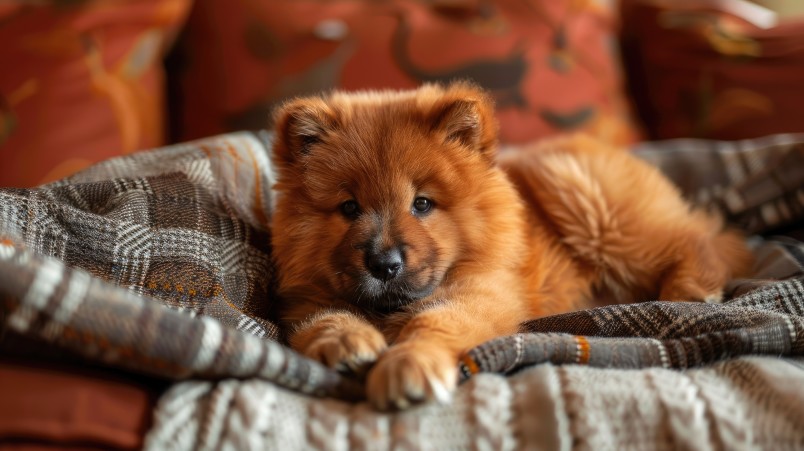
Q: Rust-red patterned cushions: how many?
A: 3